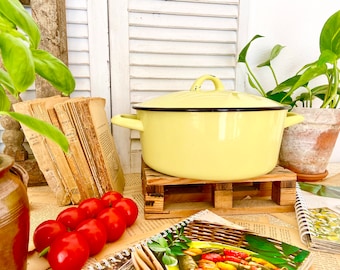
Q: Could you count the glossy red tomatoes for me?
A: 8